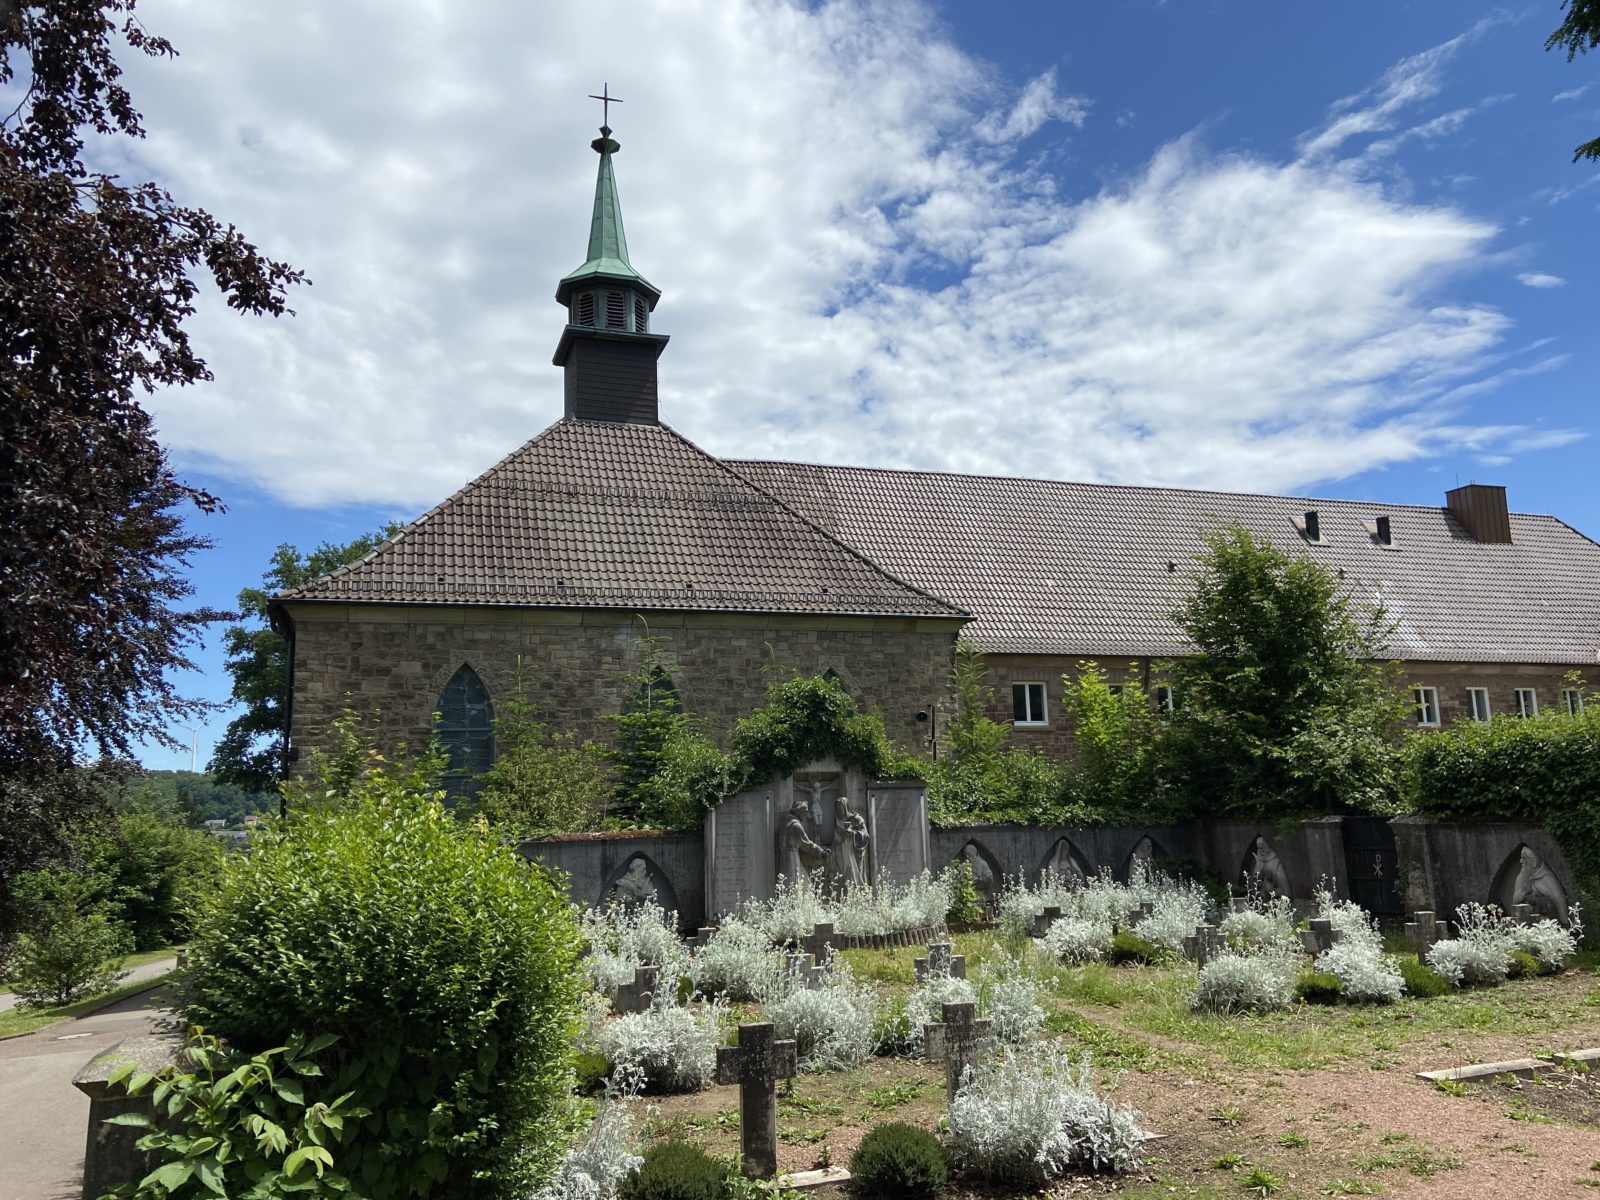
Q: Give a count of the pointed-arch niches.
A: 6